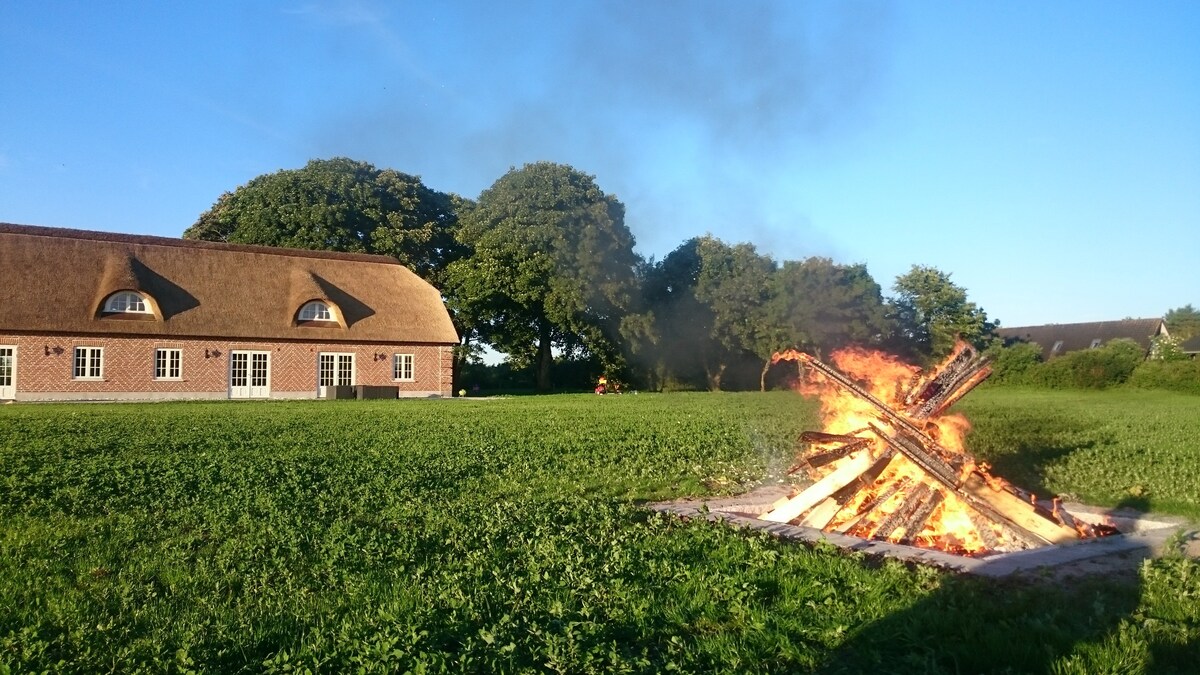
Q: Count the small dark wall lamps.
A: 3